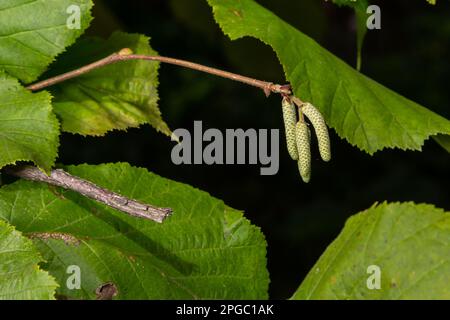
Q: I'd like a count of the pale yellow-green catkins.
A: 3